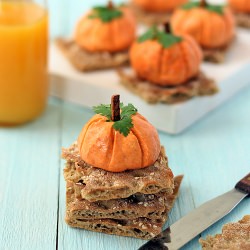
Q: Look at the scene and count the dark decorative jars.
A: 0